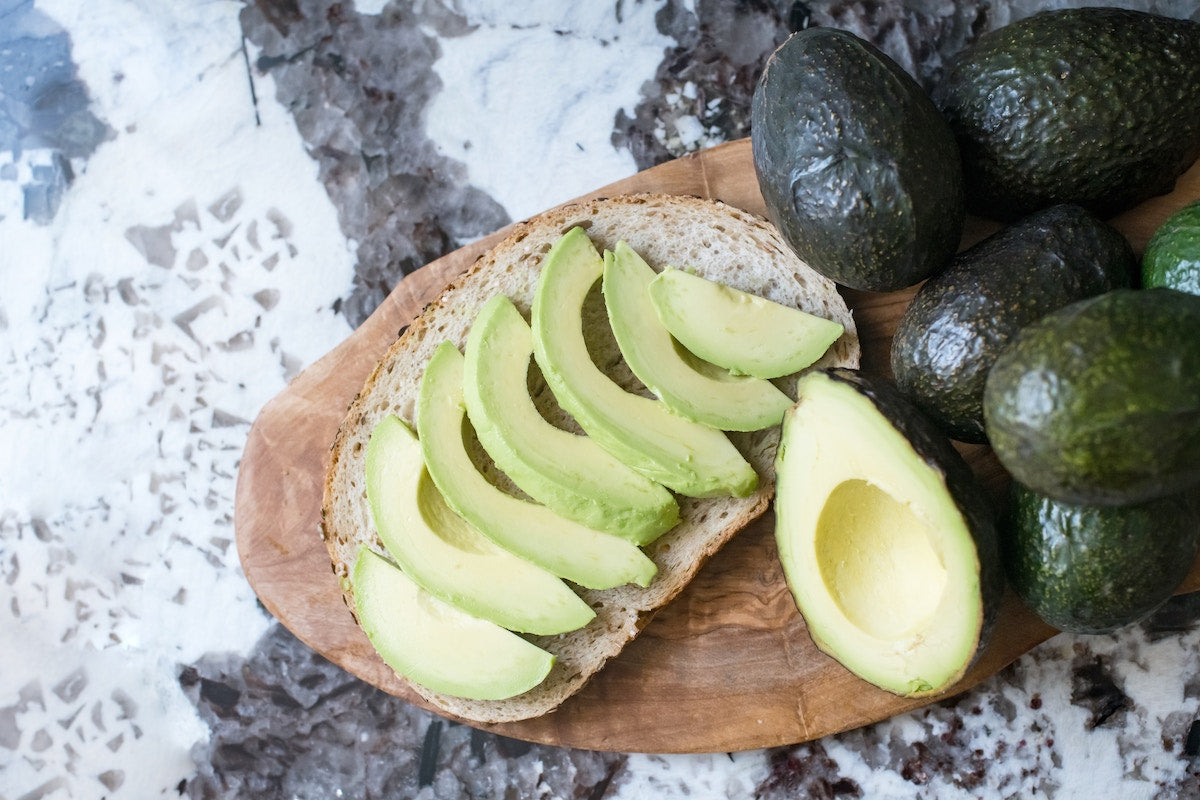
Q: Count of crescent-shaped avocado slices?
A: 7